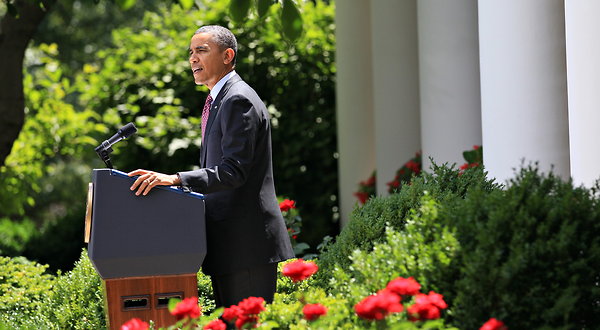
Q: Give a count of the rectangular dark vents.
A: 2